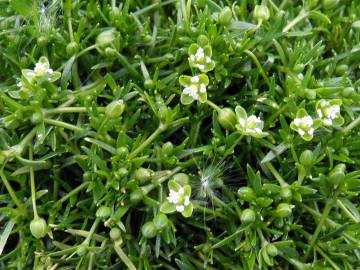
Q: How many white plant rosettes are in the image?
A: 7